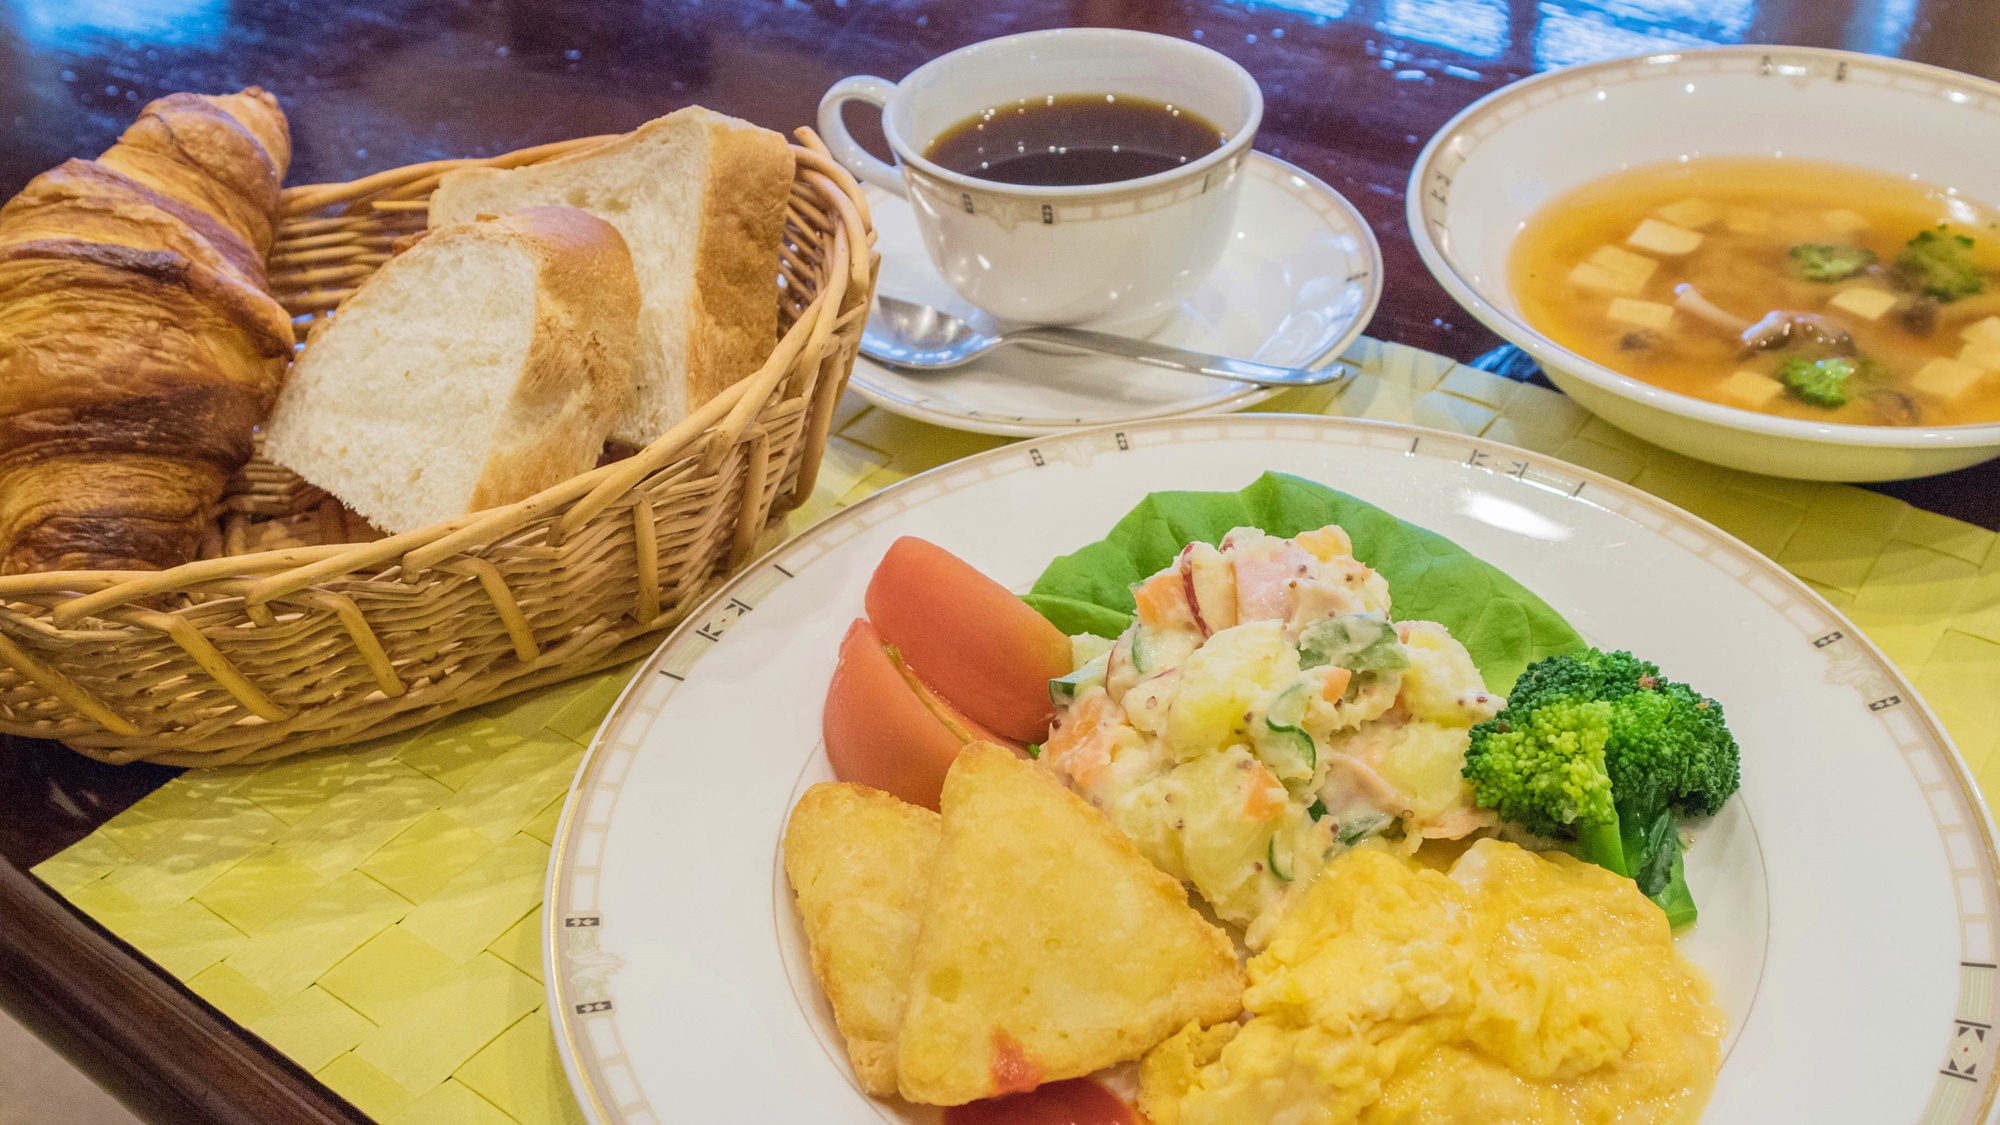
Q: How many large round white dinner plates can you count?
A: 1